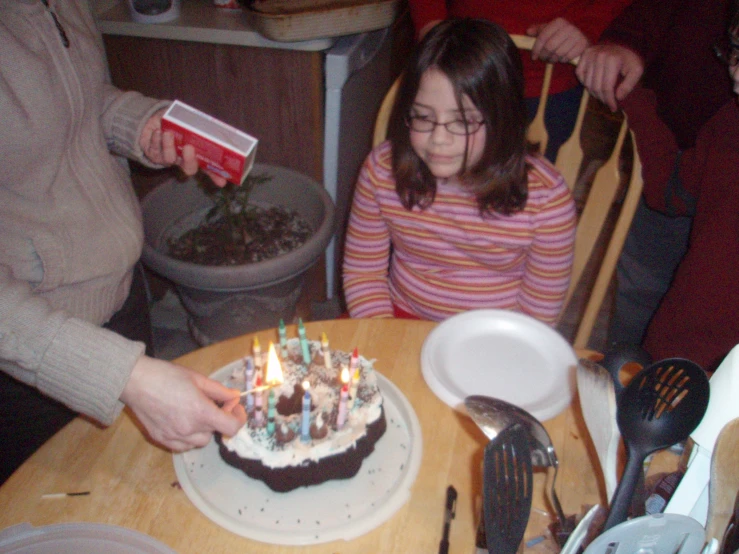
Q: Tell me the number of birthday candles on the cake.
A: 11